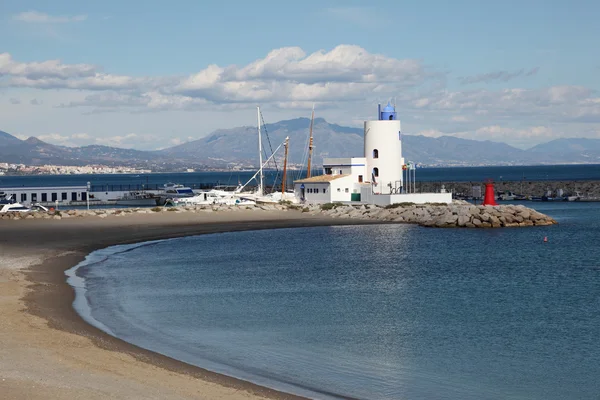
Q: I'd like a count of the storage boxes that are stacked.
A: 0